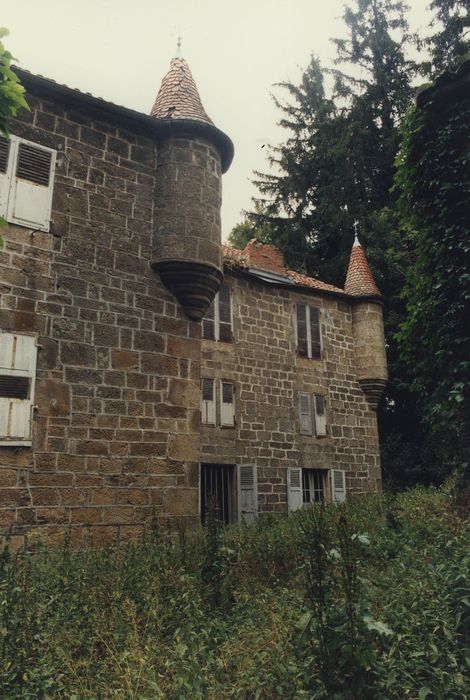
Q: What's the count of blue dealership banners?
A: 0